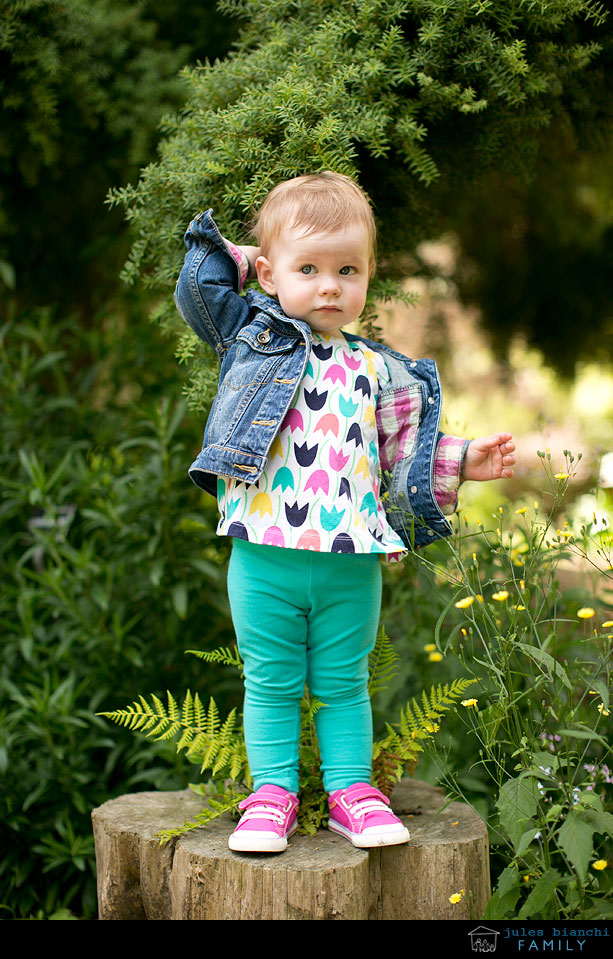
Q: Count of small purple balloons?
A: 0